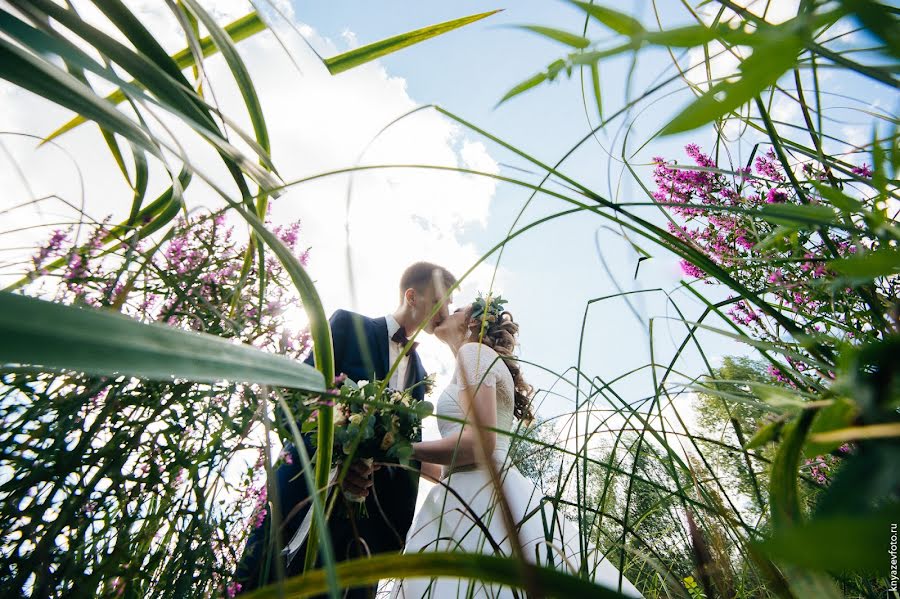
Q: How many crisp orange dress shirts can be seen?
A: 0